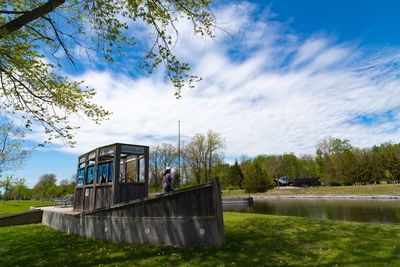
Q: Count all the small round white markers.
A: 3